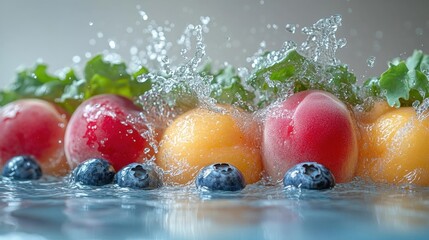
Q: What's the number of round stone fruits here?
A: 5